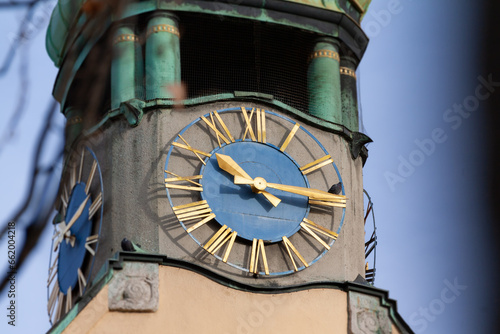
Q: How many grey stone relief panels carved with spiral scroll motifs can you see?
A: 2